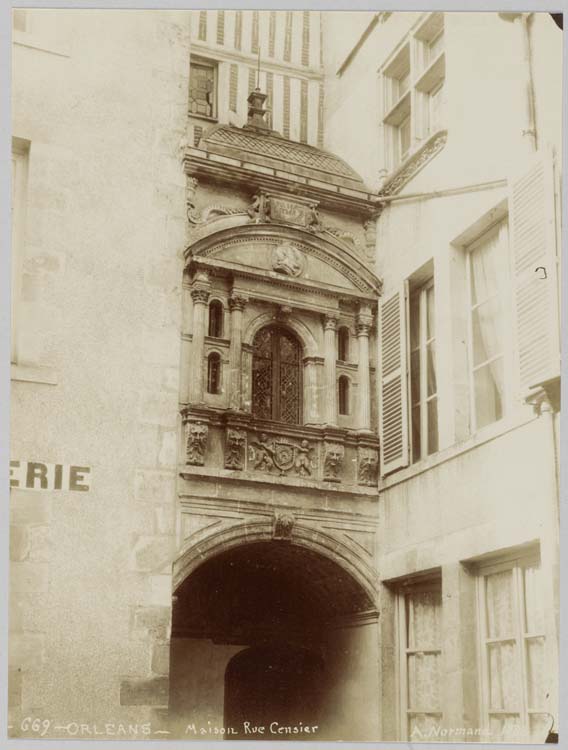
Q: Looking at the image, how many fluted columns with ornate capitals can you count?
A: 4